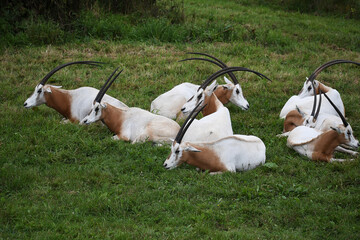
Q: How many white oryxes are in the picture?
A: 8